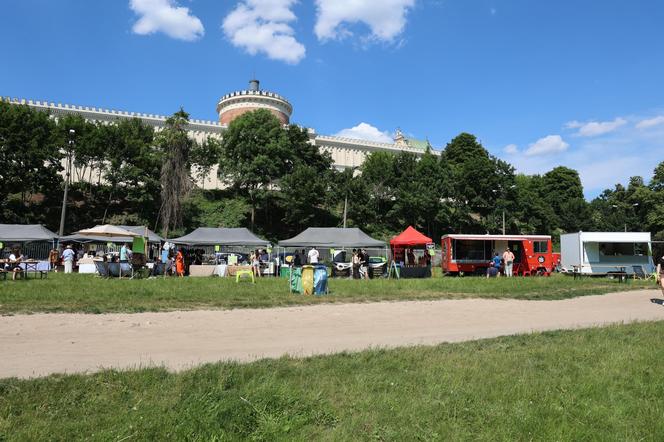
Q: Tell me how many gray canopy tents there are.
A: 4